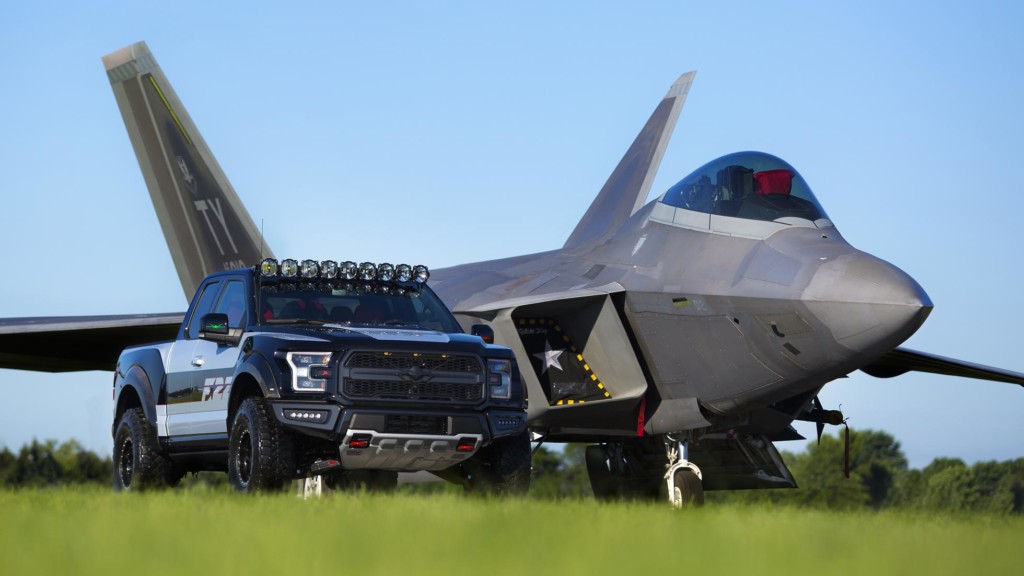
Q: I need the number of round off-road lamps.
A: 9